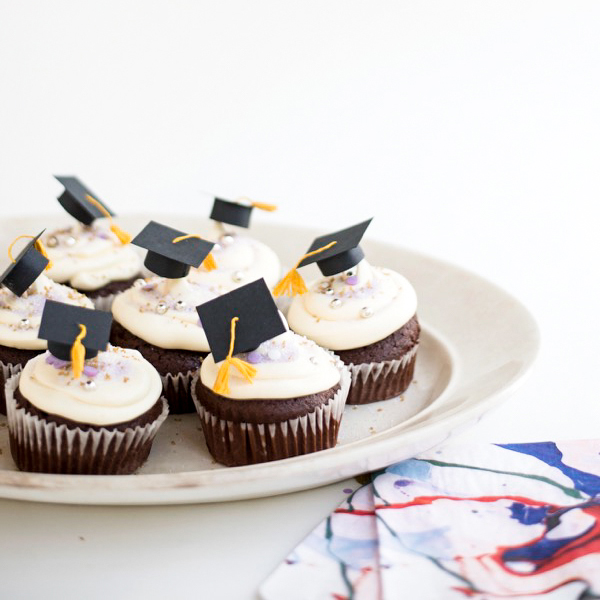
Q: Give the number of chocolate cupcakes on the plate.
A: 7